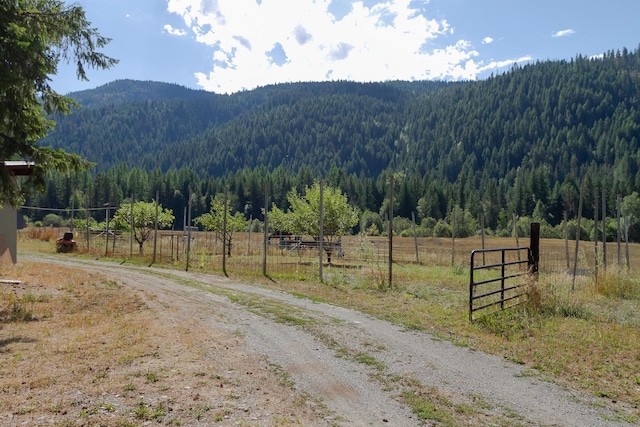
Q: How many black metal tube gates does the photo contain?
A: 1